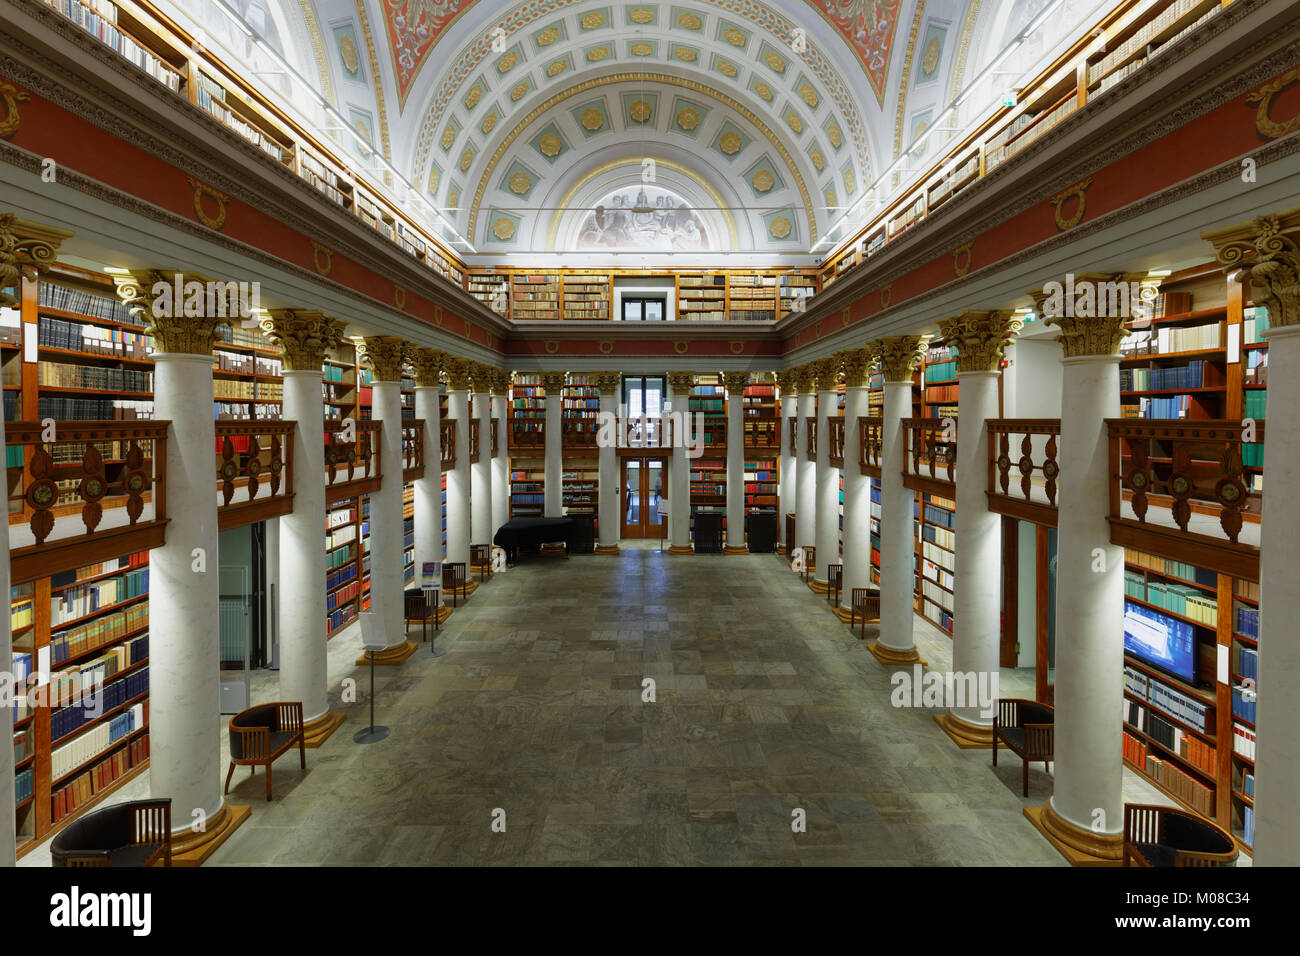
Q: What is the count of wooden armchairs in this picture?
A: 10